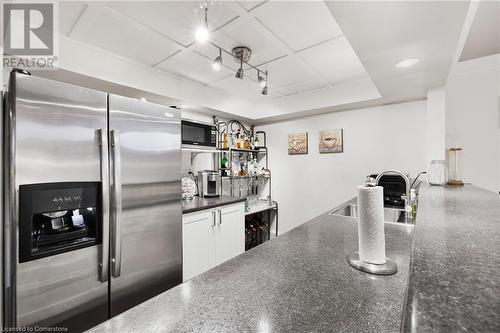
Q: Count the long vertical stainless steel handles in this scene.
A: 2